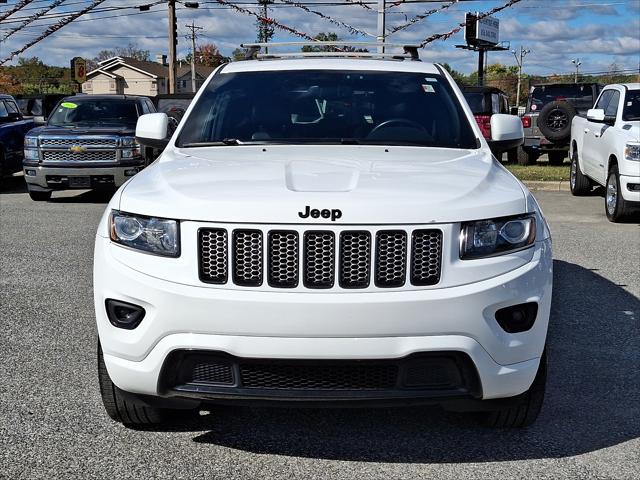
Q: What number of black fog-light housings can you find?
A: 2